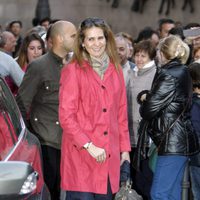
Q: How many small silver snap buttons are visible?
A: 3